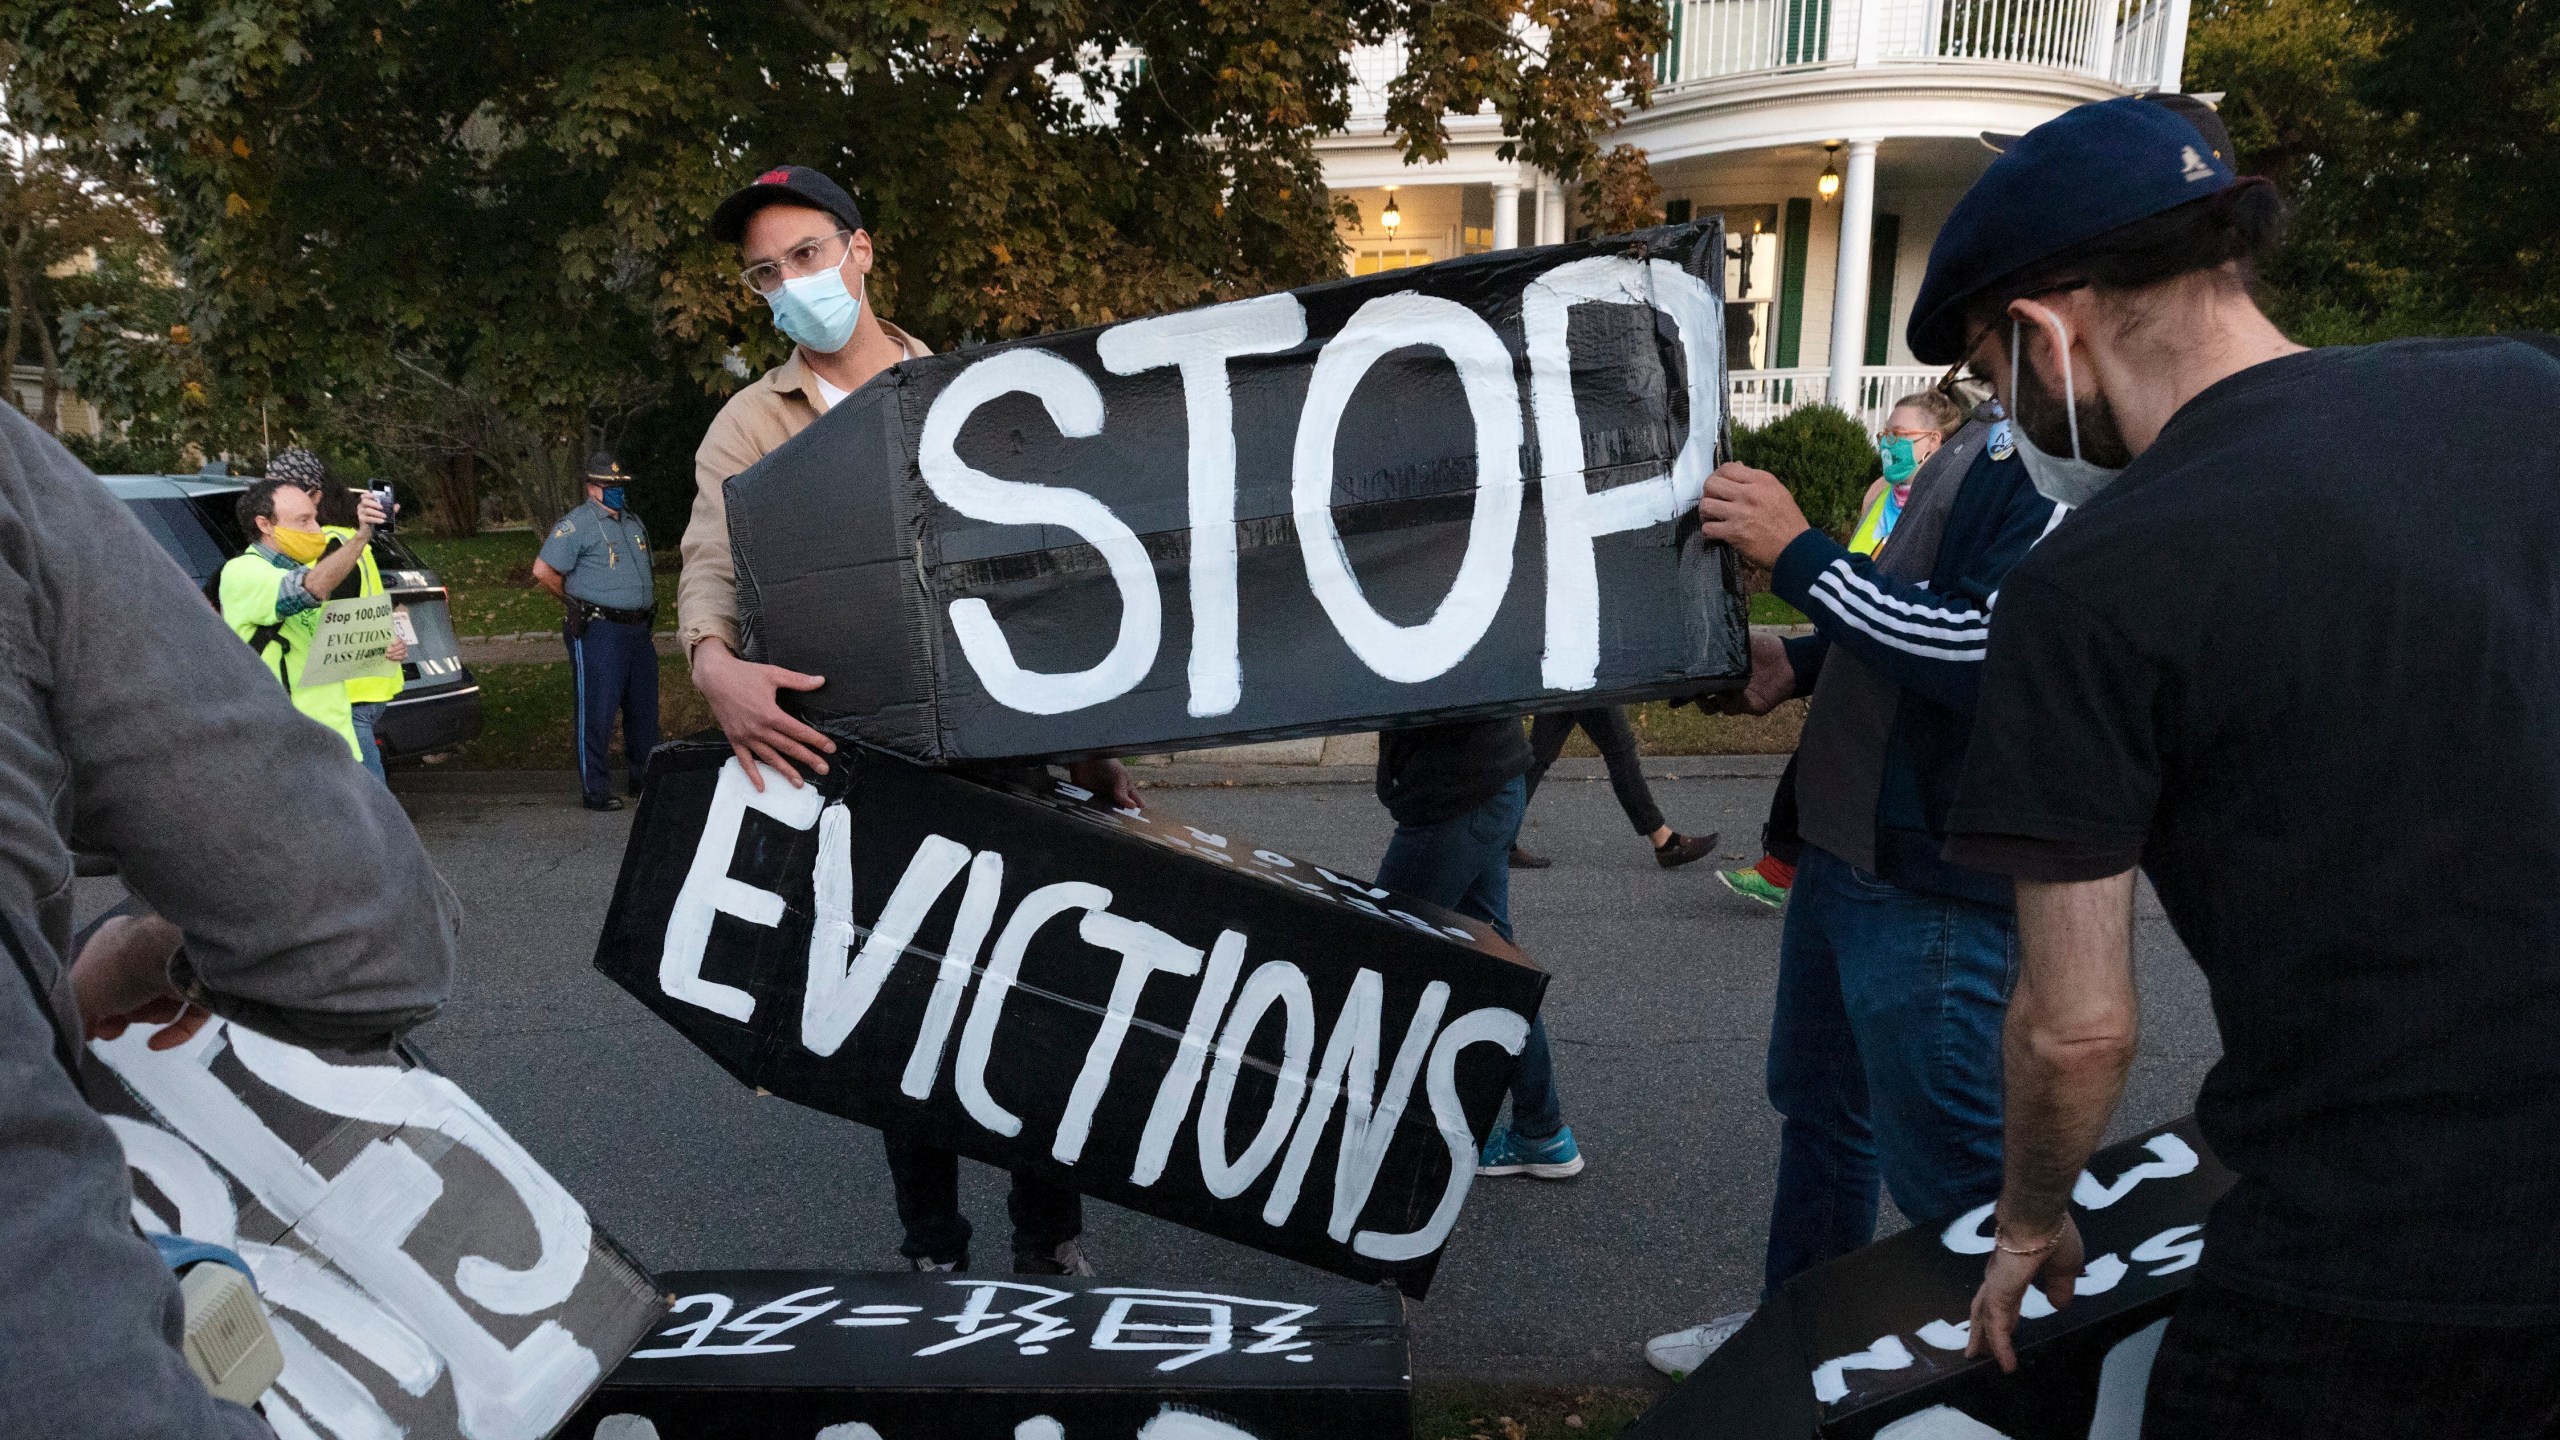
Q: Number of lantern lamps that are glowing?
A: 2